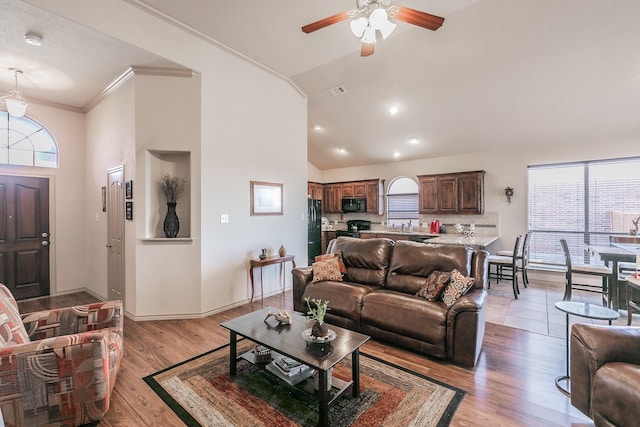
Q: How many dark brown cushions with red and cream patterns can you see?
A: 2